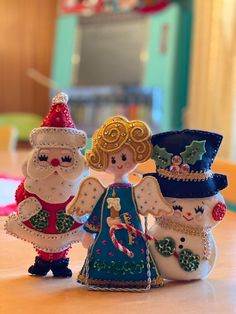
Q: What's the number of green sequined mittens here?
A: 4